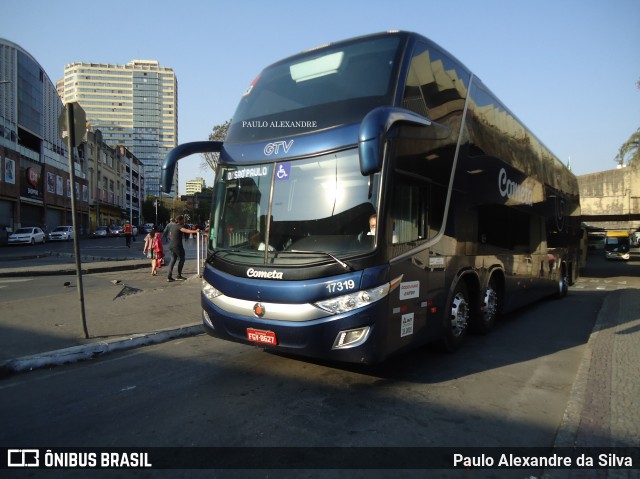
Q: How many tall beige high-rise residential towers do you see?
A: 1